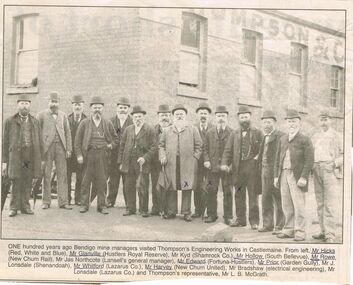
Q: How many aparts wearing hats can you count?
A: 14